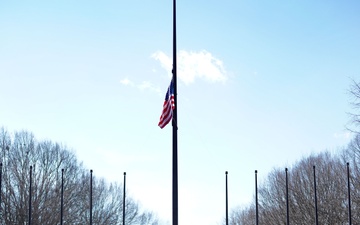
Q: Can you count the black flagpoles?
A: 11